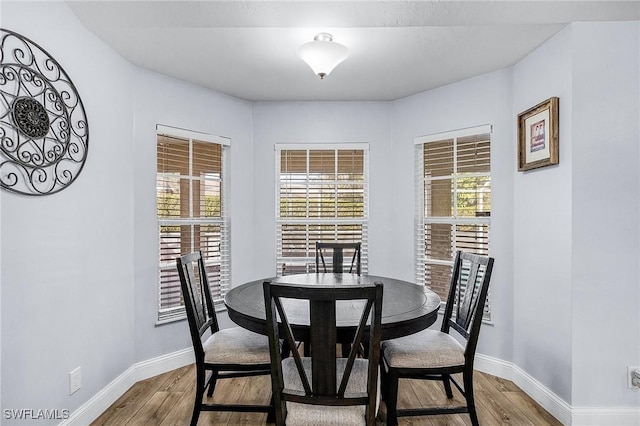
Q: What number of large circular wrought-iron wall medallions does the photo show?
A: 1